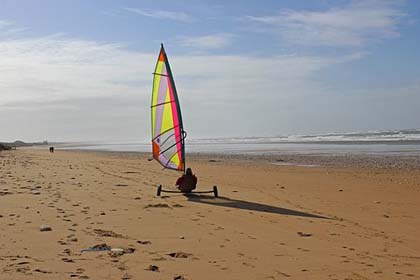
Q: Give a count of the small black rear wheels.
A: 2